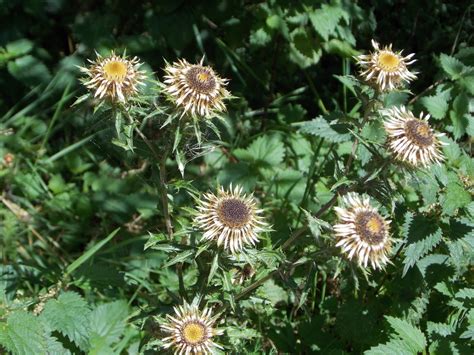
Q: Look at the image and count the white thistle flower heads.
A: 7